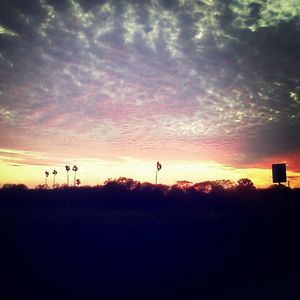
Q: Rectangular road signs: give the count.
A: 1